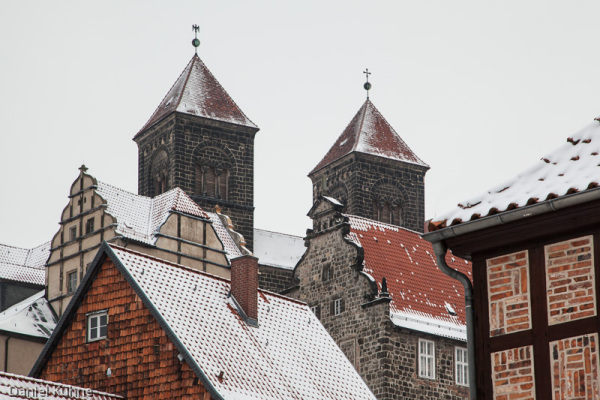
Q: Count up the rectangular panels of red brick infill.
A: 4